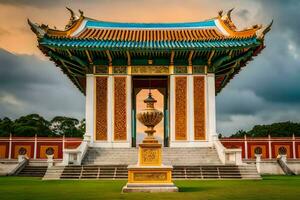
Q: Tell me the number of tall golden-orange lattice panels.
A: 4